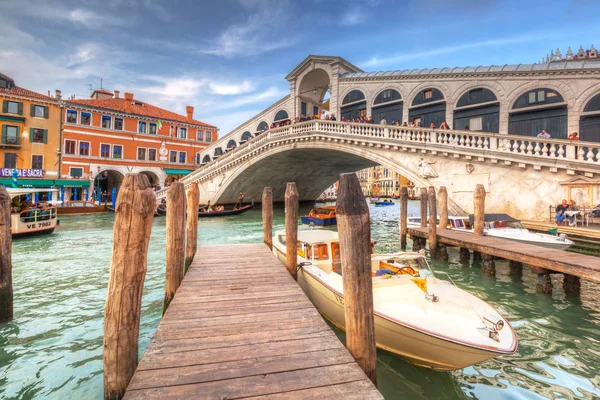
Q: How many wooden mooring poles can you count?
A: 12